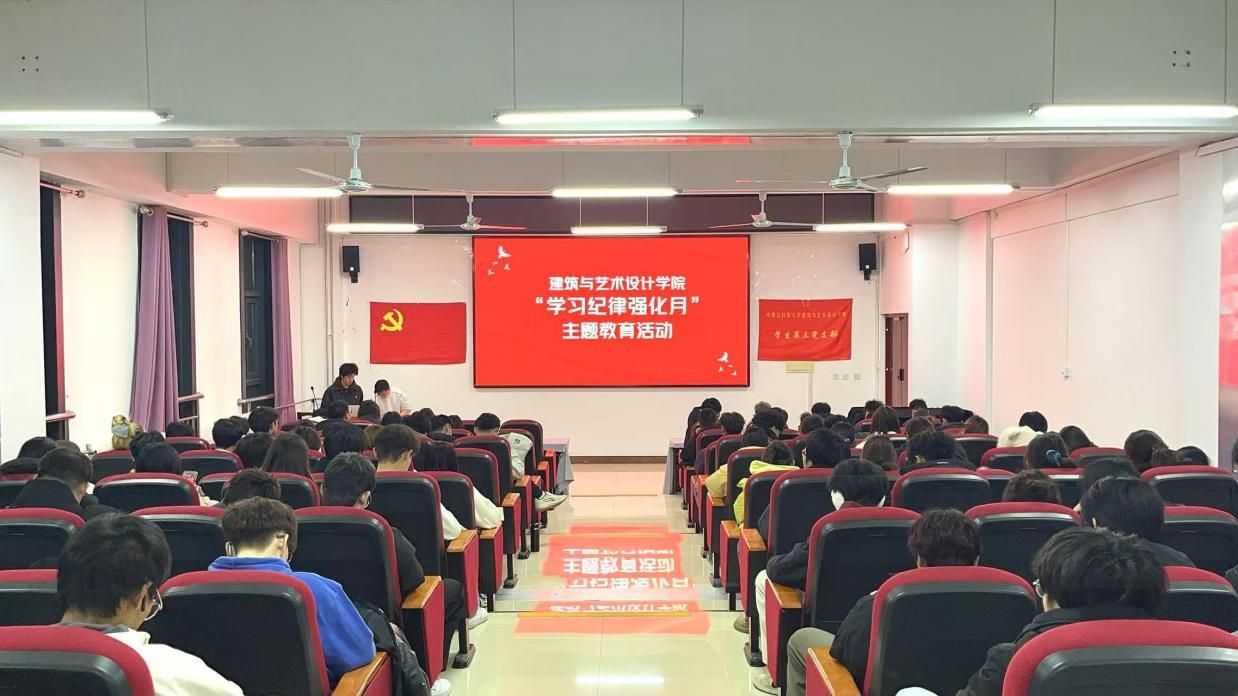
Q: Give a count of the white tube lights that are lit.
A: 9